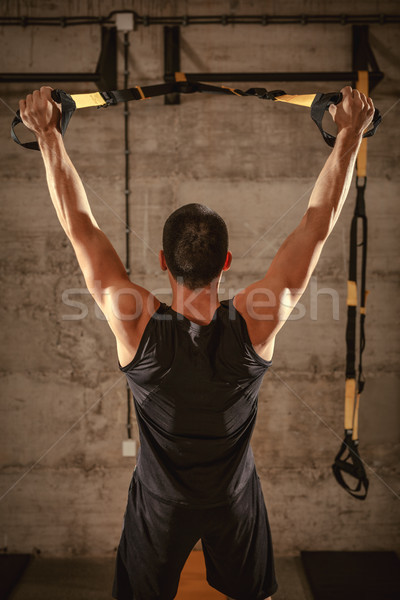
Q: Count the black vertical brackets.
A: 3